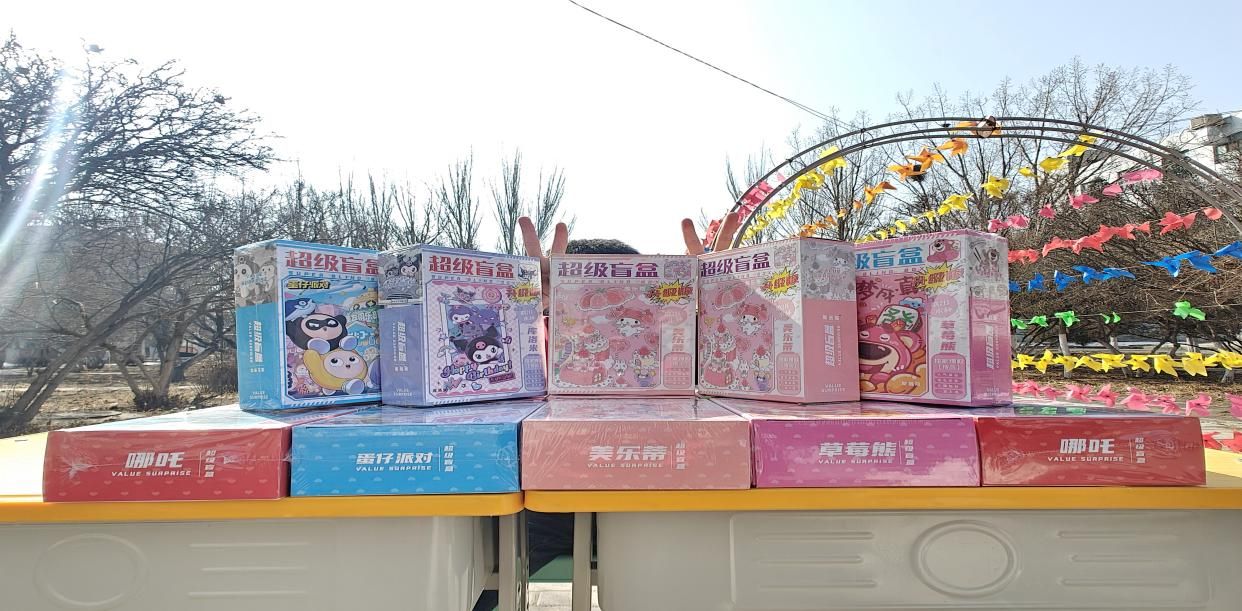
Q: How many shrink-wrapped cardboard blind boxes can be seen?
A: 10